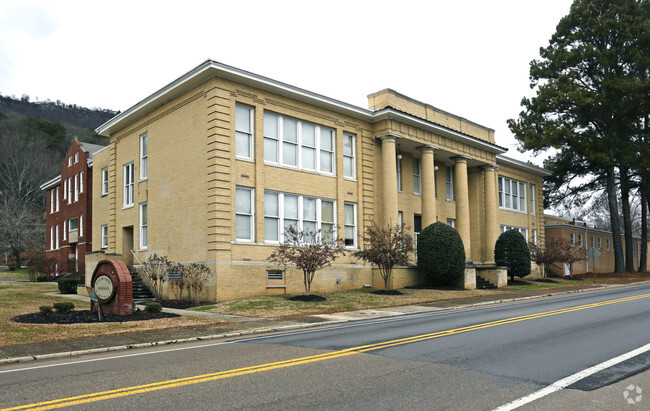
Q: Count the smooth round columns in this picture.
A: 4